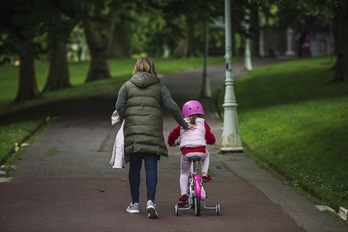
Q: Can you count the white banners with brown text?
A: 0